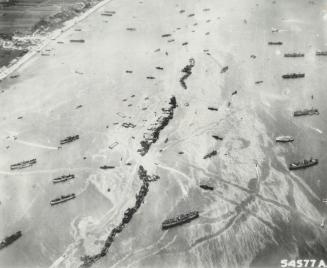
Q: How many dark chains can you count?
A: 3